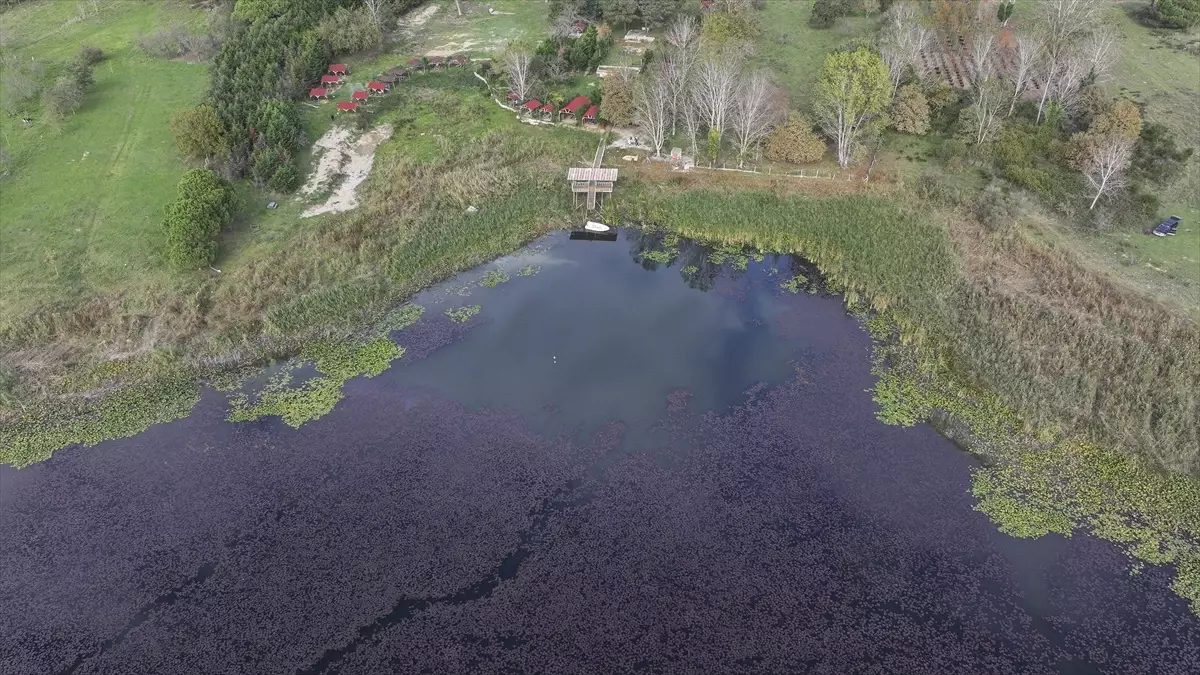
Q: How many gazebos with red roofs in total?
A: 11